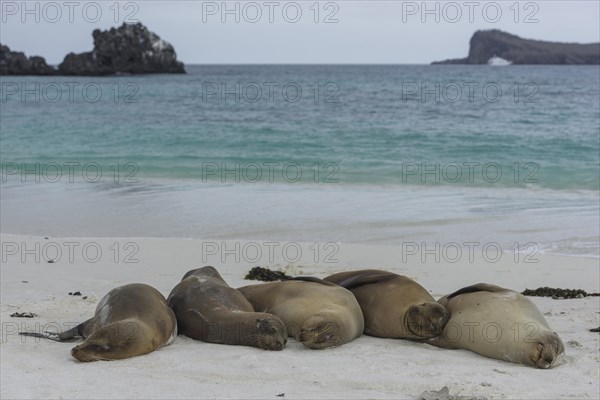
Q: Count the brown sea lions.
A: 5